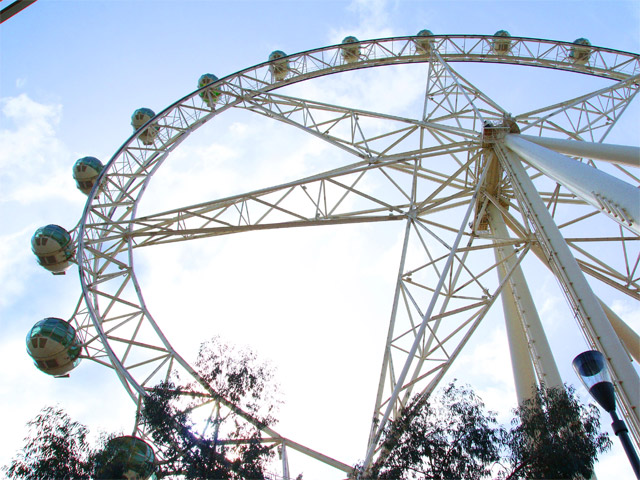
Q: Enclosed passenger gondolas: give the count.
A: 11